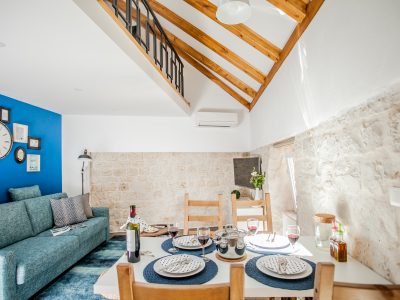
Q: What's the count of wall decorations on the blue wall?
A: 6